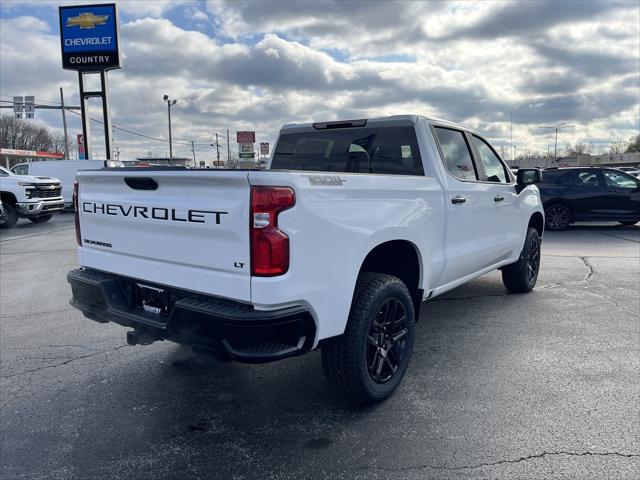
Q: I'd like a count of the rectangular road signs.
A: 2